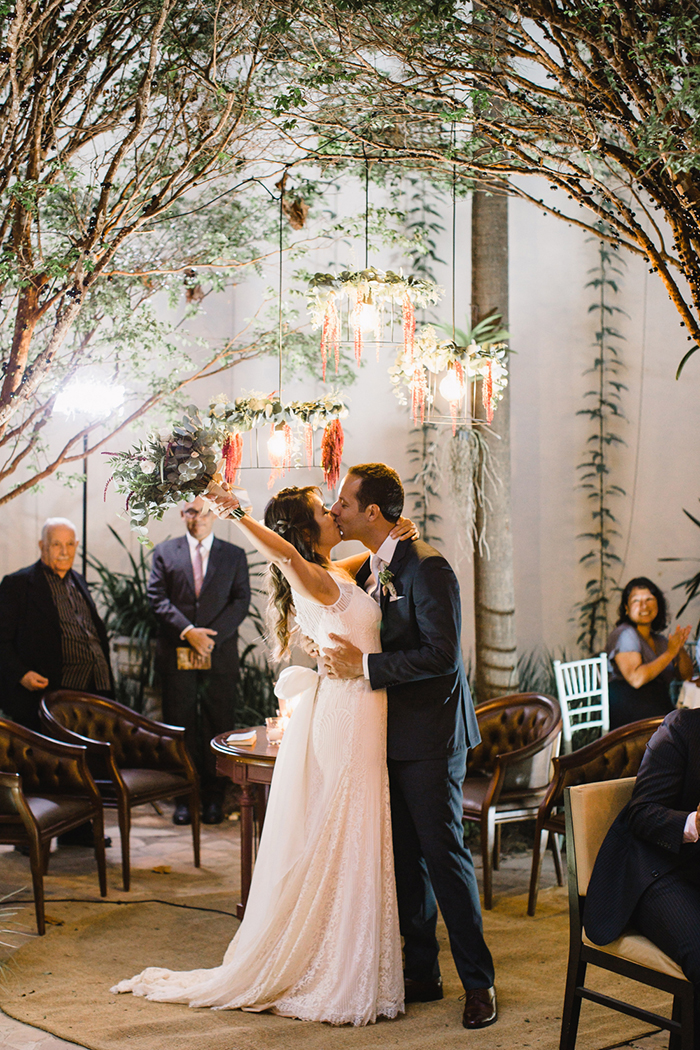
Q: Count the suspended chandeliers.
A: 3